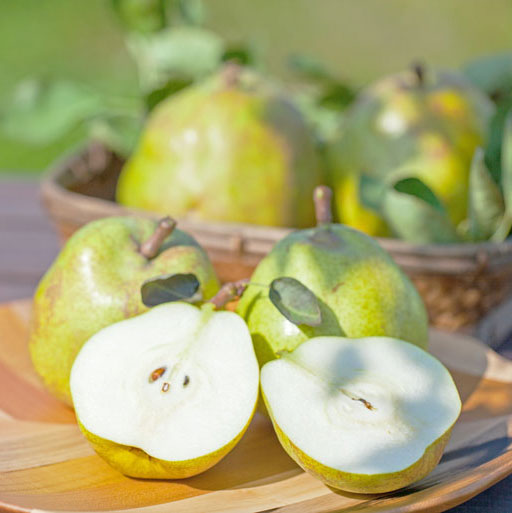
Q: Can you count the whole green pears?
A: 4